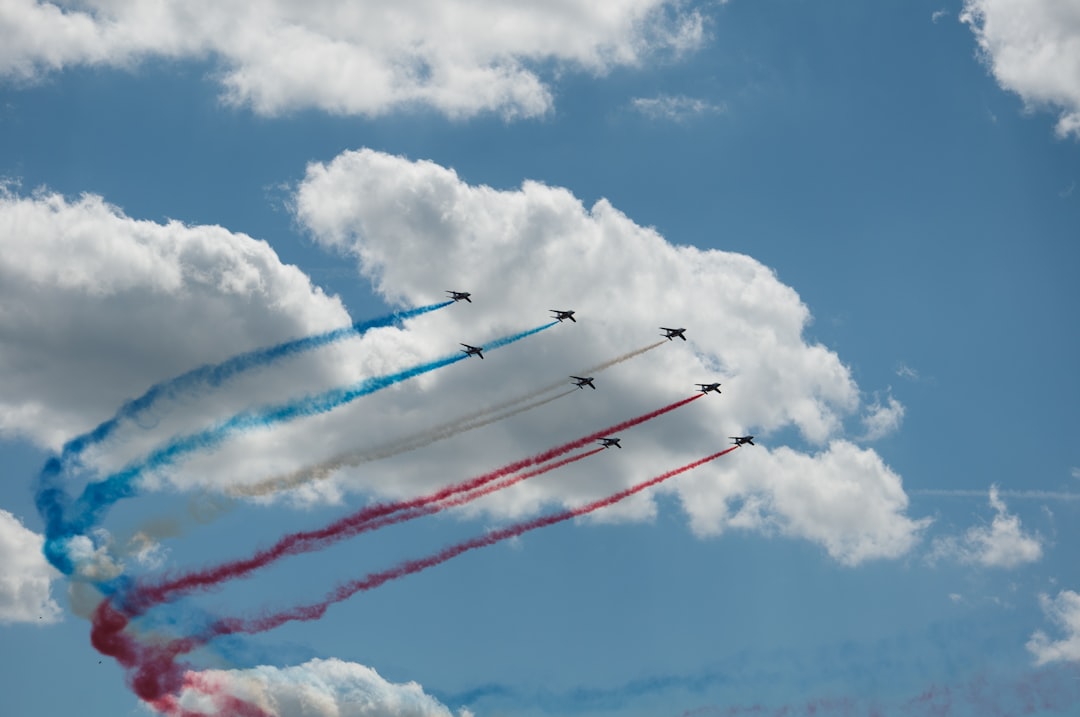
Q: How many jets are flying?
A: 8